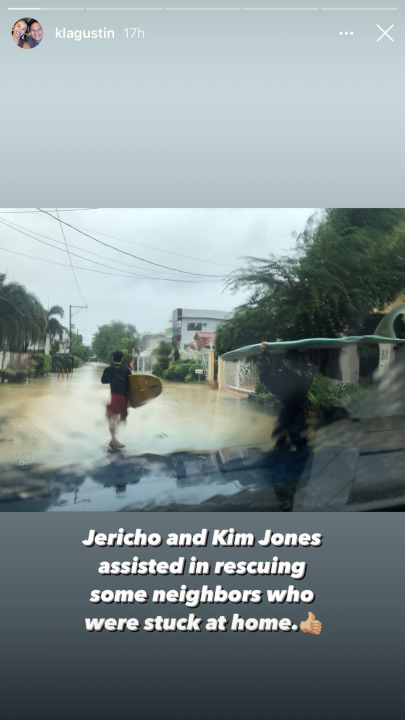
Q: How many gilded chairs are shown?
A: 0